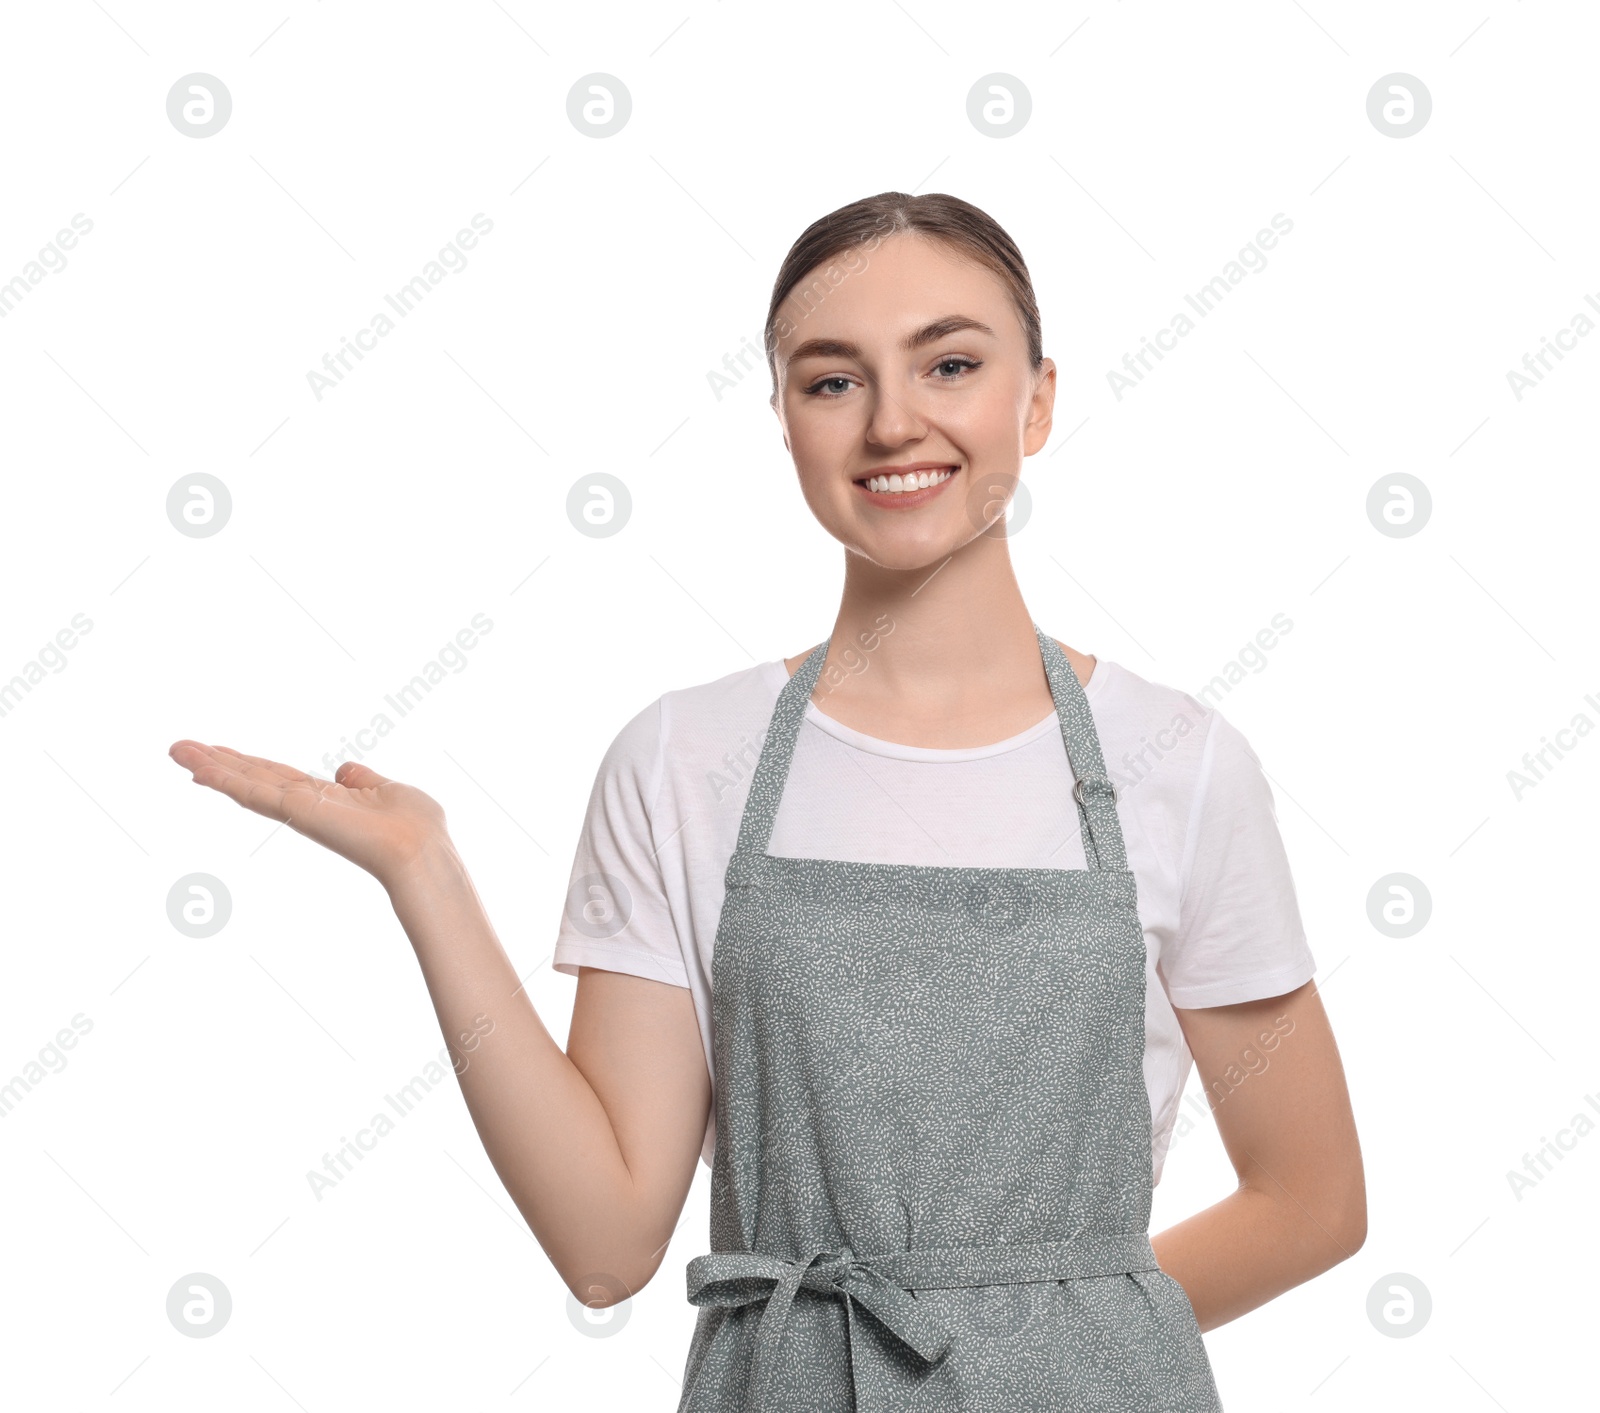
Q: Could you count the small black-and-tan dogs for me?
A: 0